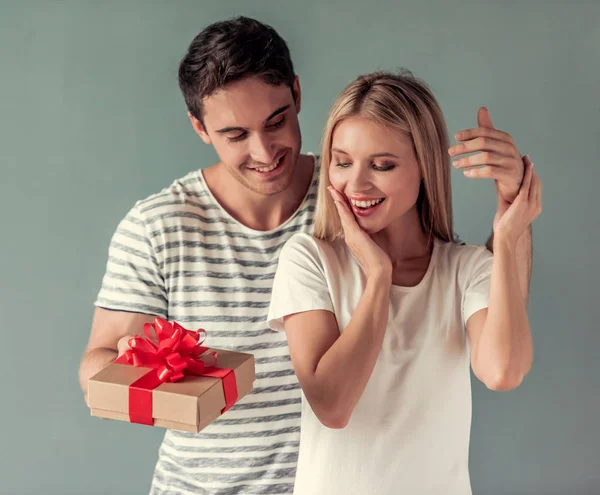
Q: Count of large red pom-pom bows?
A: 1